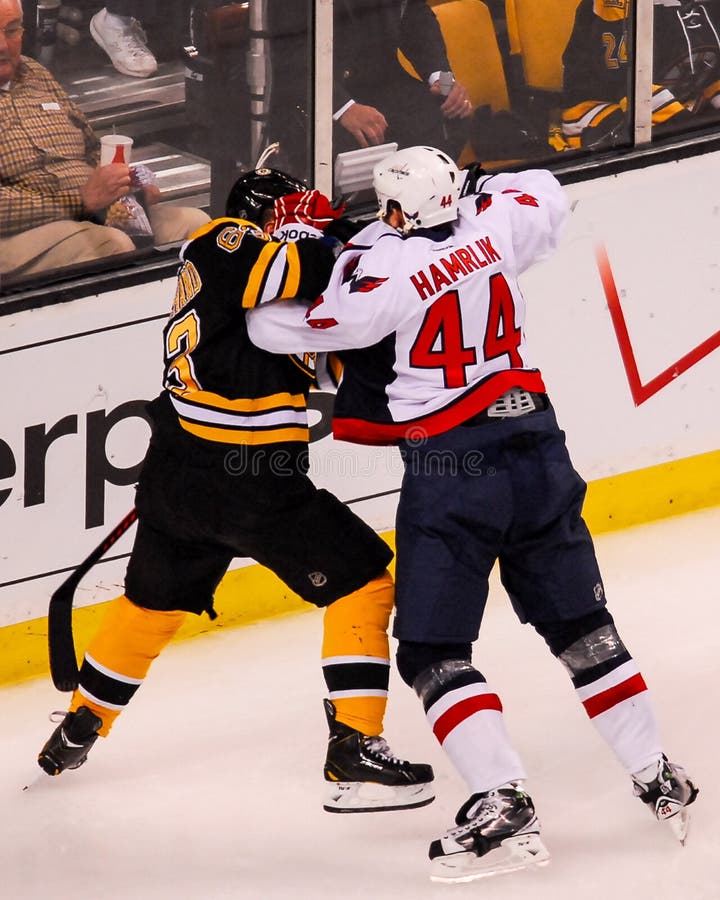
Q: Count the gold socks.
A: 2